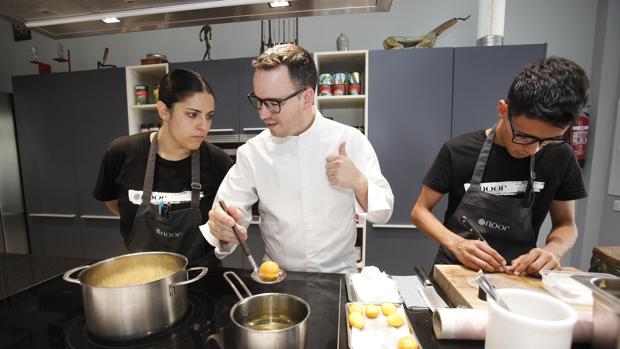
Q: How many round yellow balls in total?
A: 7